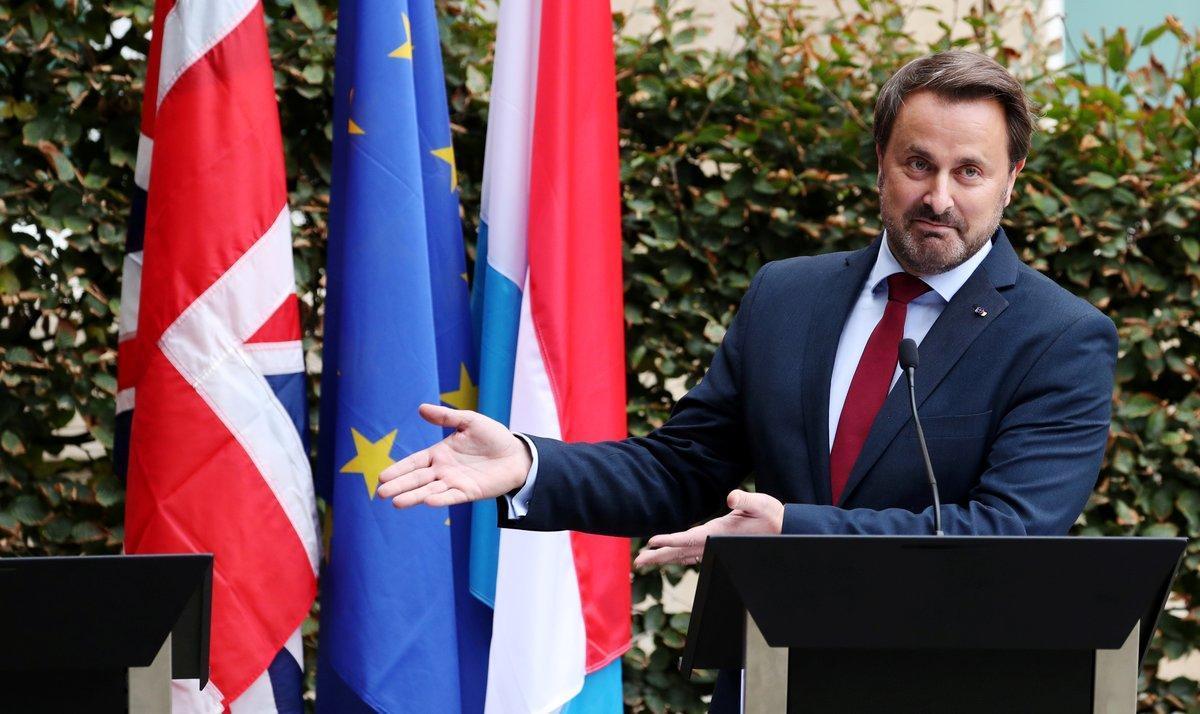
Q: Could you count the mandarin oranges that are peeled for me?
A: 0